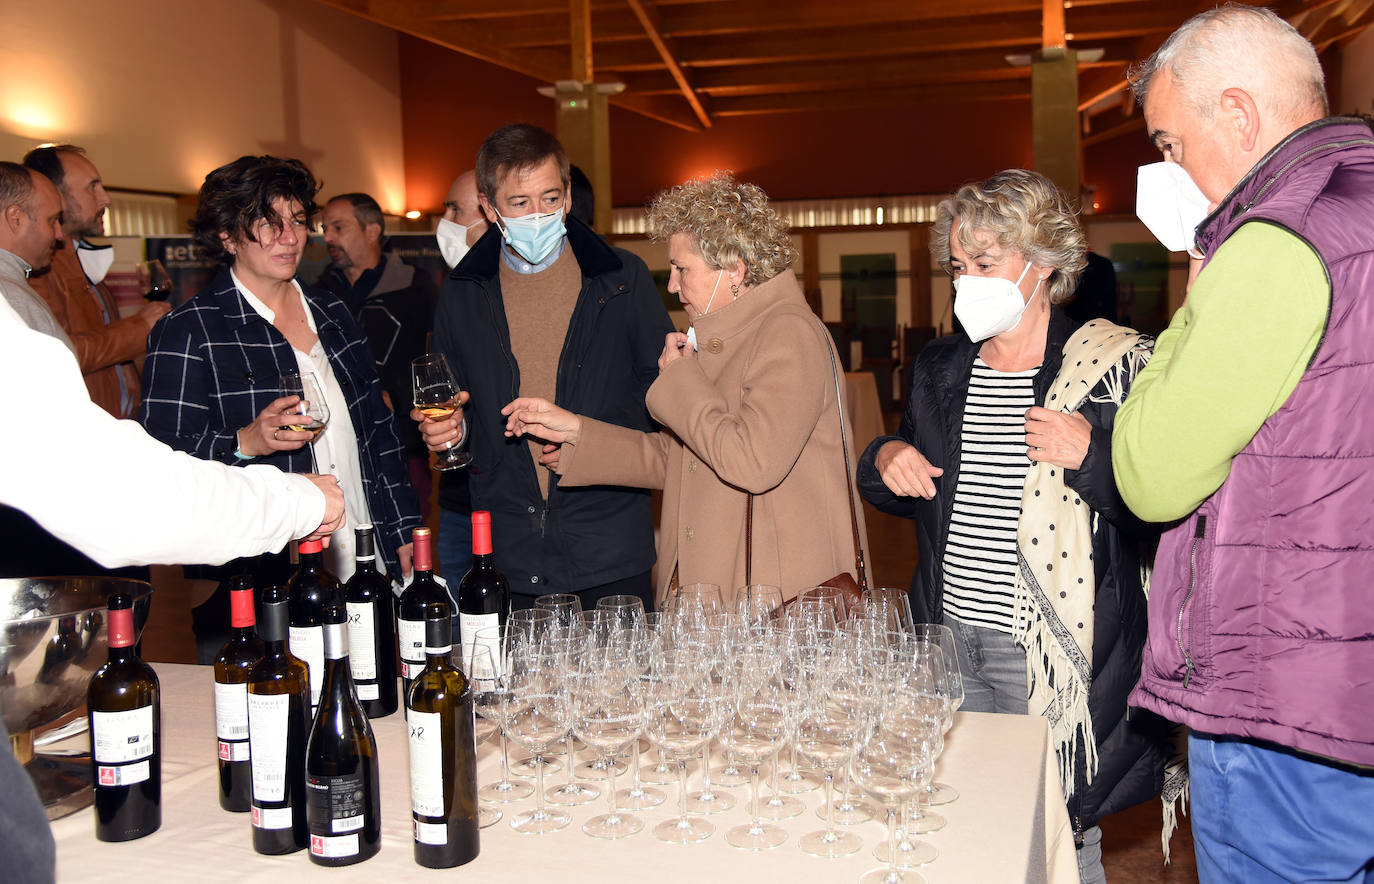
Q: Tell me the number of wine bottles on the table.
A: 9